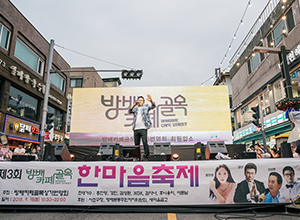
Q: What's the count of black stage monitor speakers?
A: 4